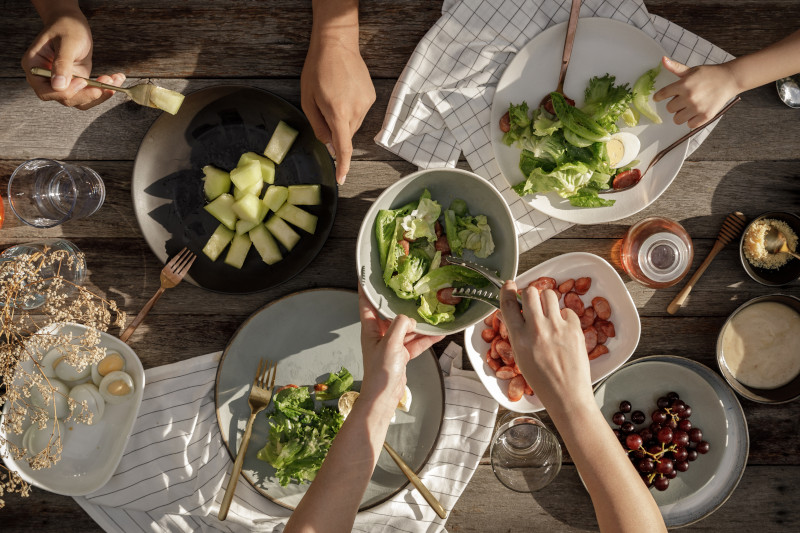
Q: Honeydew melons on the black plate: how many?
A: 15